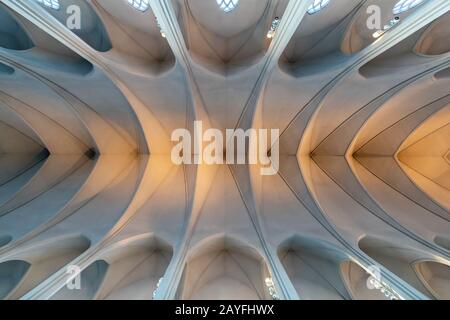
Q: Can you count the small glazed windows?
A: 5